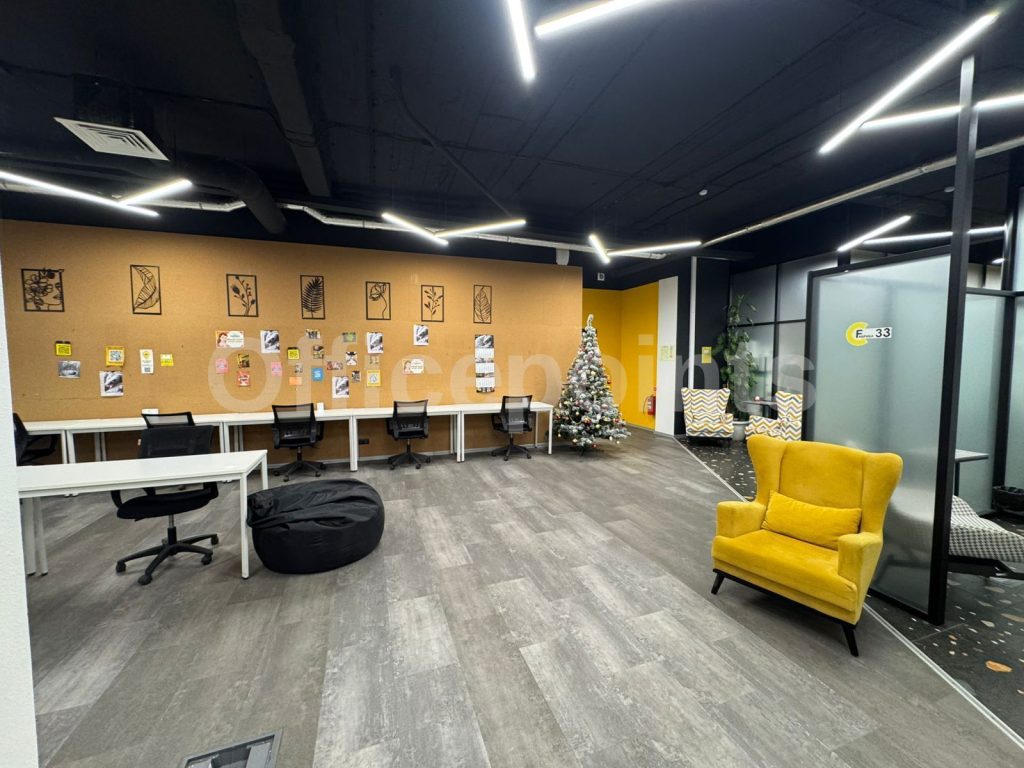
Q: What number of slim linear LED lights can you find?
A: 12